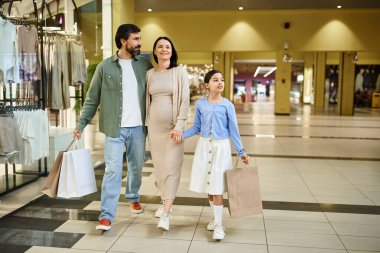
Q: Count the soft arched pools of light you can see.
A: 3